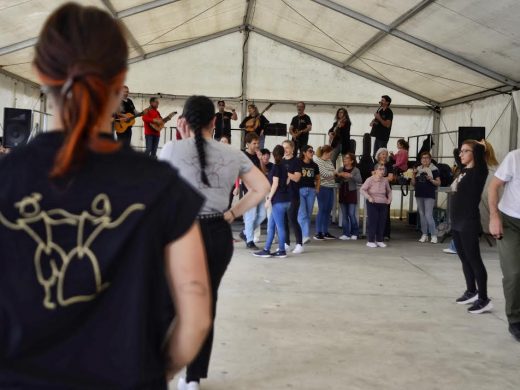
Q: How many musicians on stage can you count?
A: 7